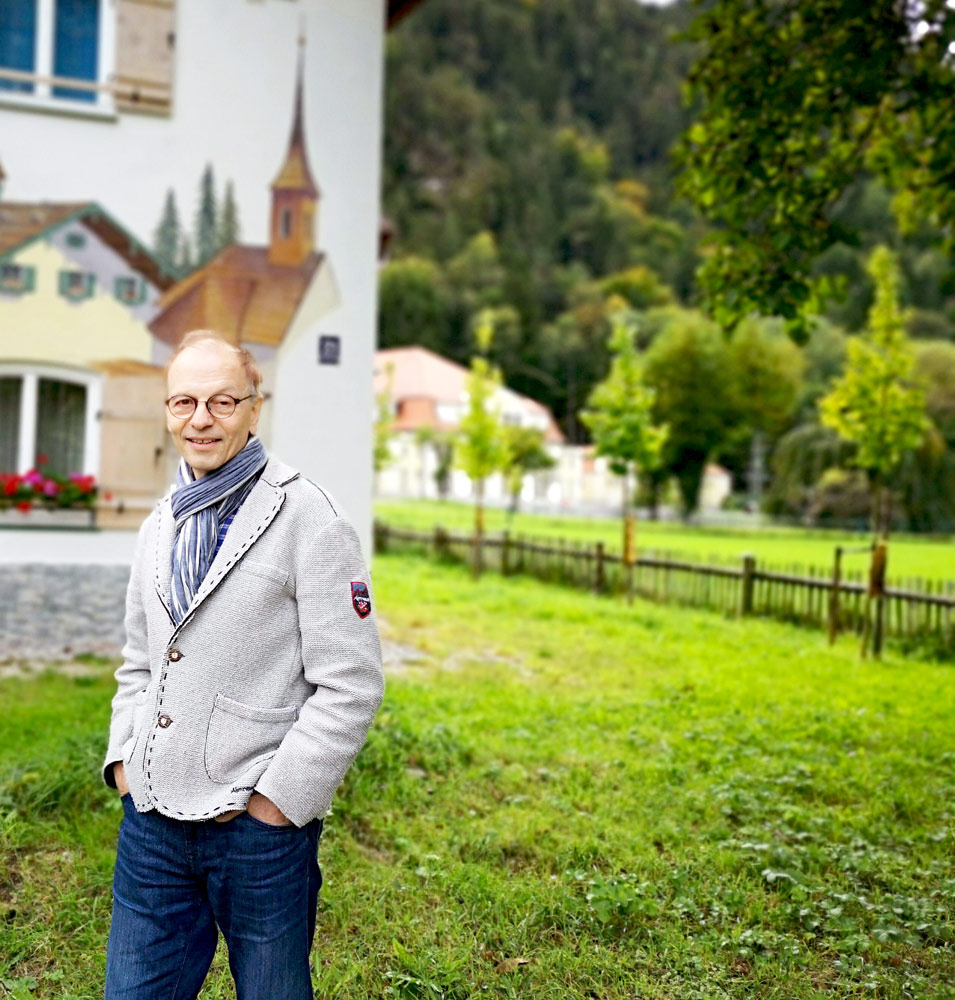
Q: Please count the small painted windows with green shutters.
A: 3